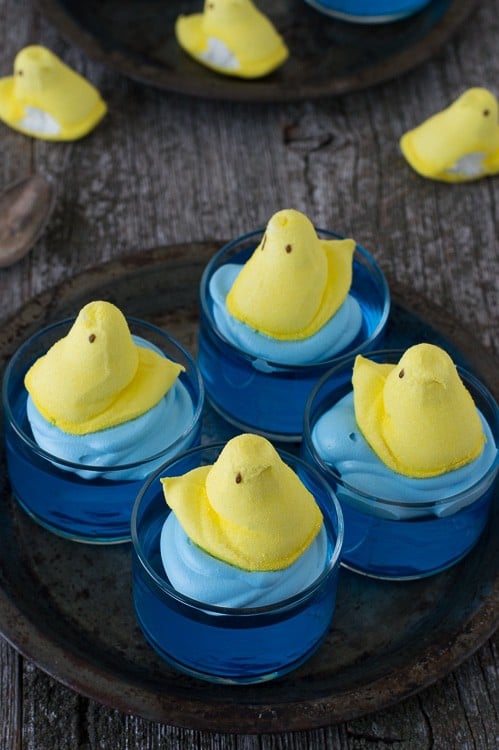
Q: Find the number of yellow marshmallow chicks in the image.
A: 7